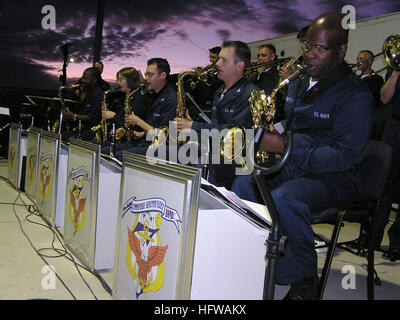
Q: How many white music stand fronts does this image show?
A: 5